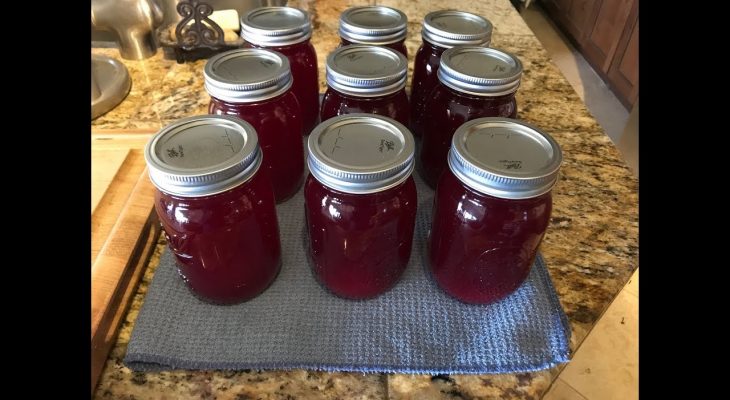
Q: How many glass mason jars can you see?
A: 9